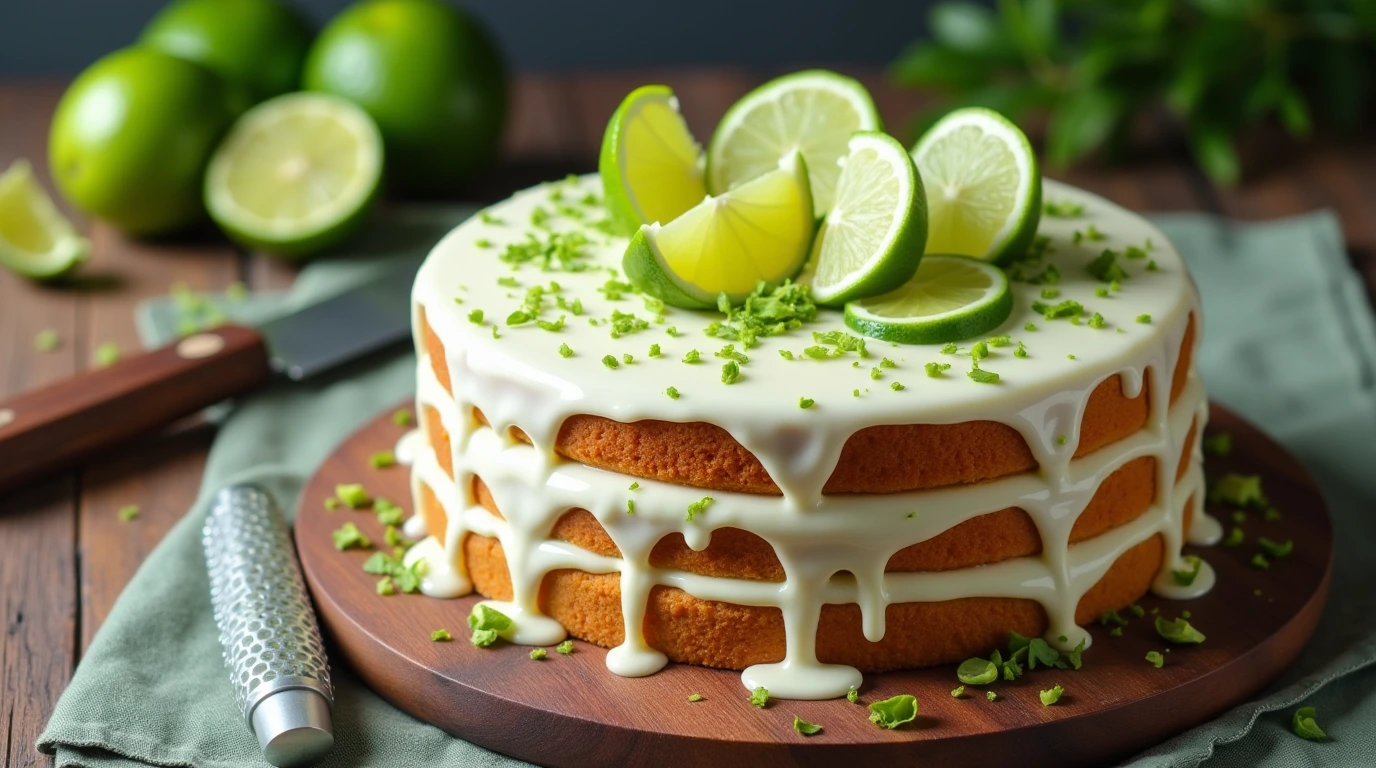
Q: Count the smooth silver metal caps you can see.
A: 1